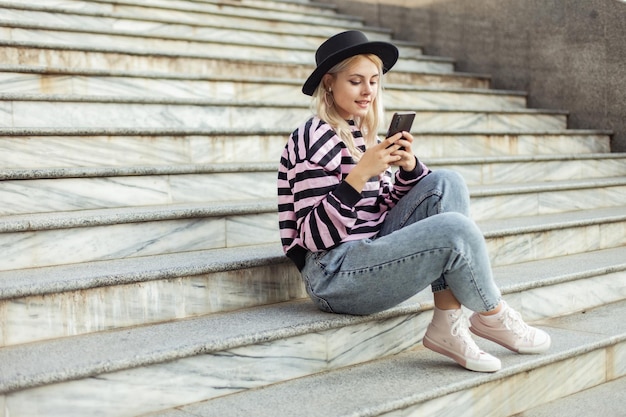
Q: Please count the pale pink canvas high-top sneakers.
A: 2